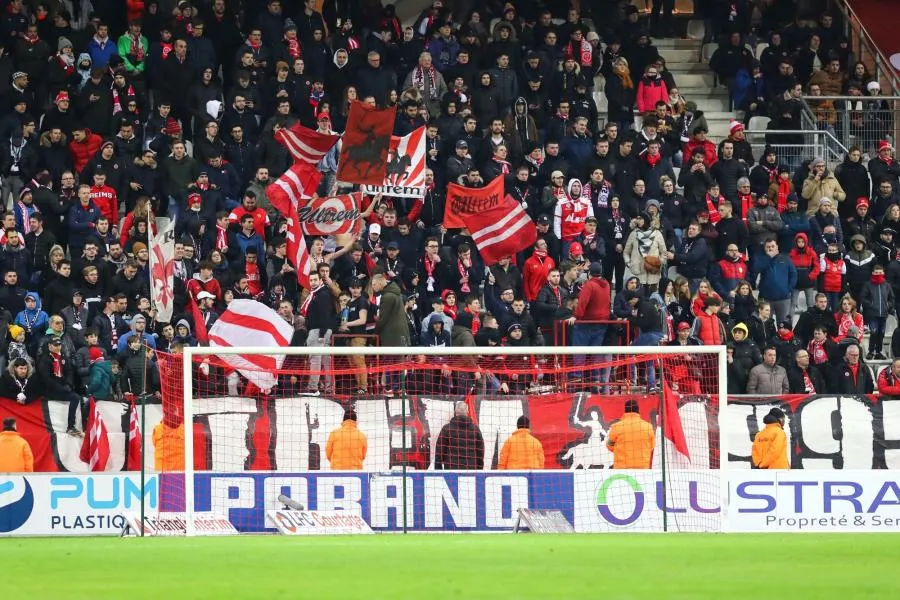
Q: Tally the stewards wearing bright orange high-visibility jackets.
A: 6